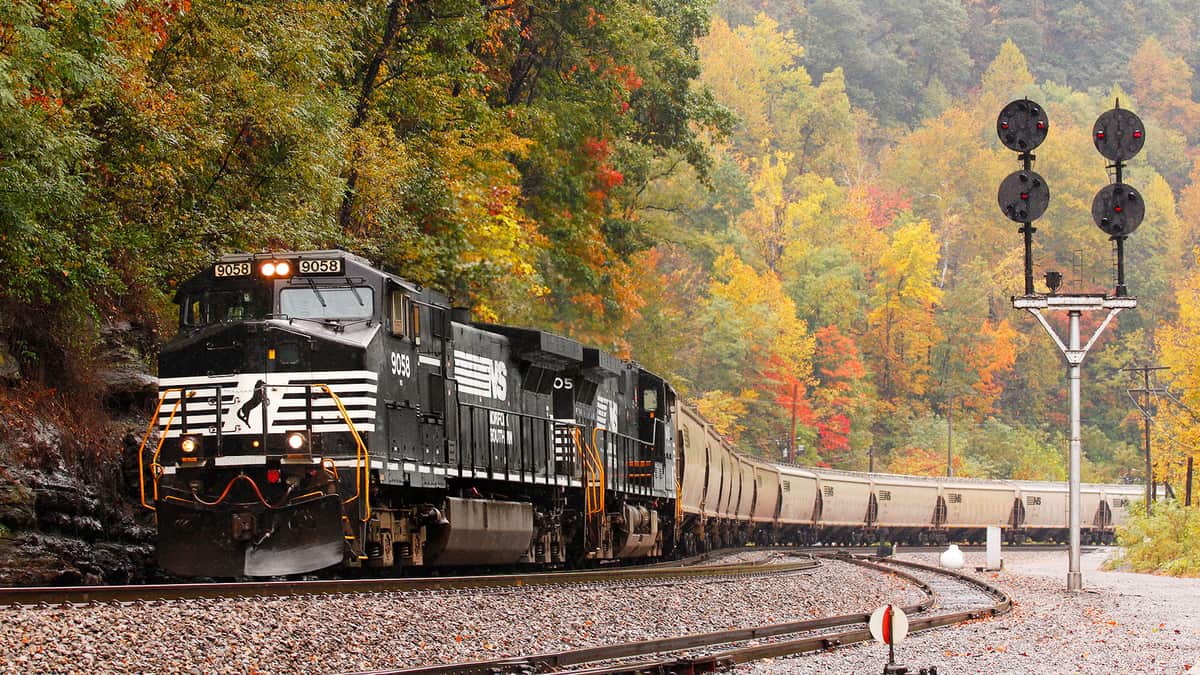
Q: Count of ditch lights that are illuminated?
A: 2